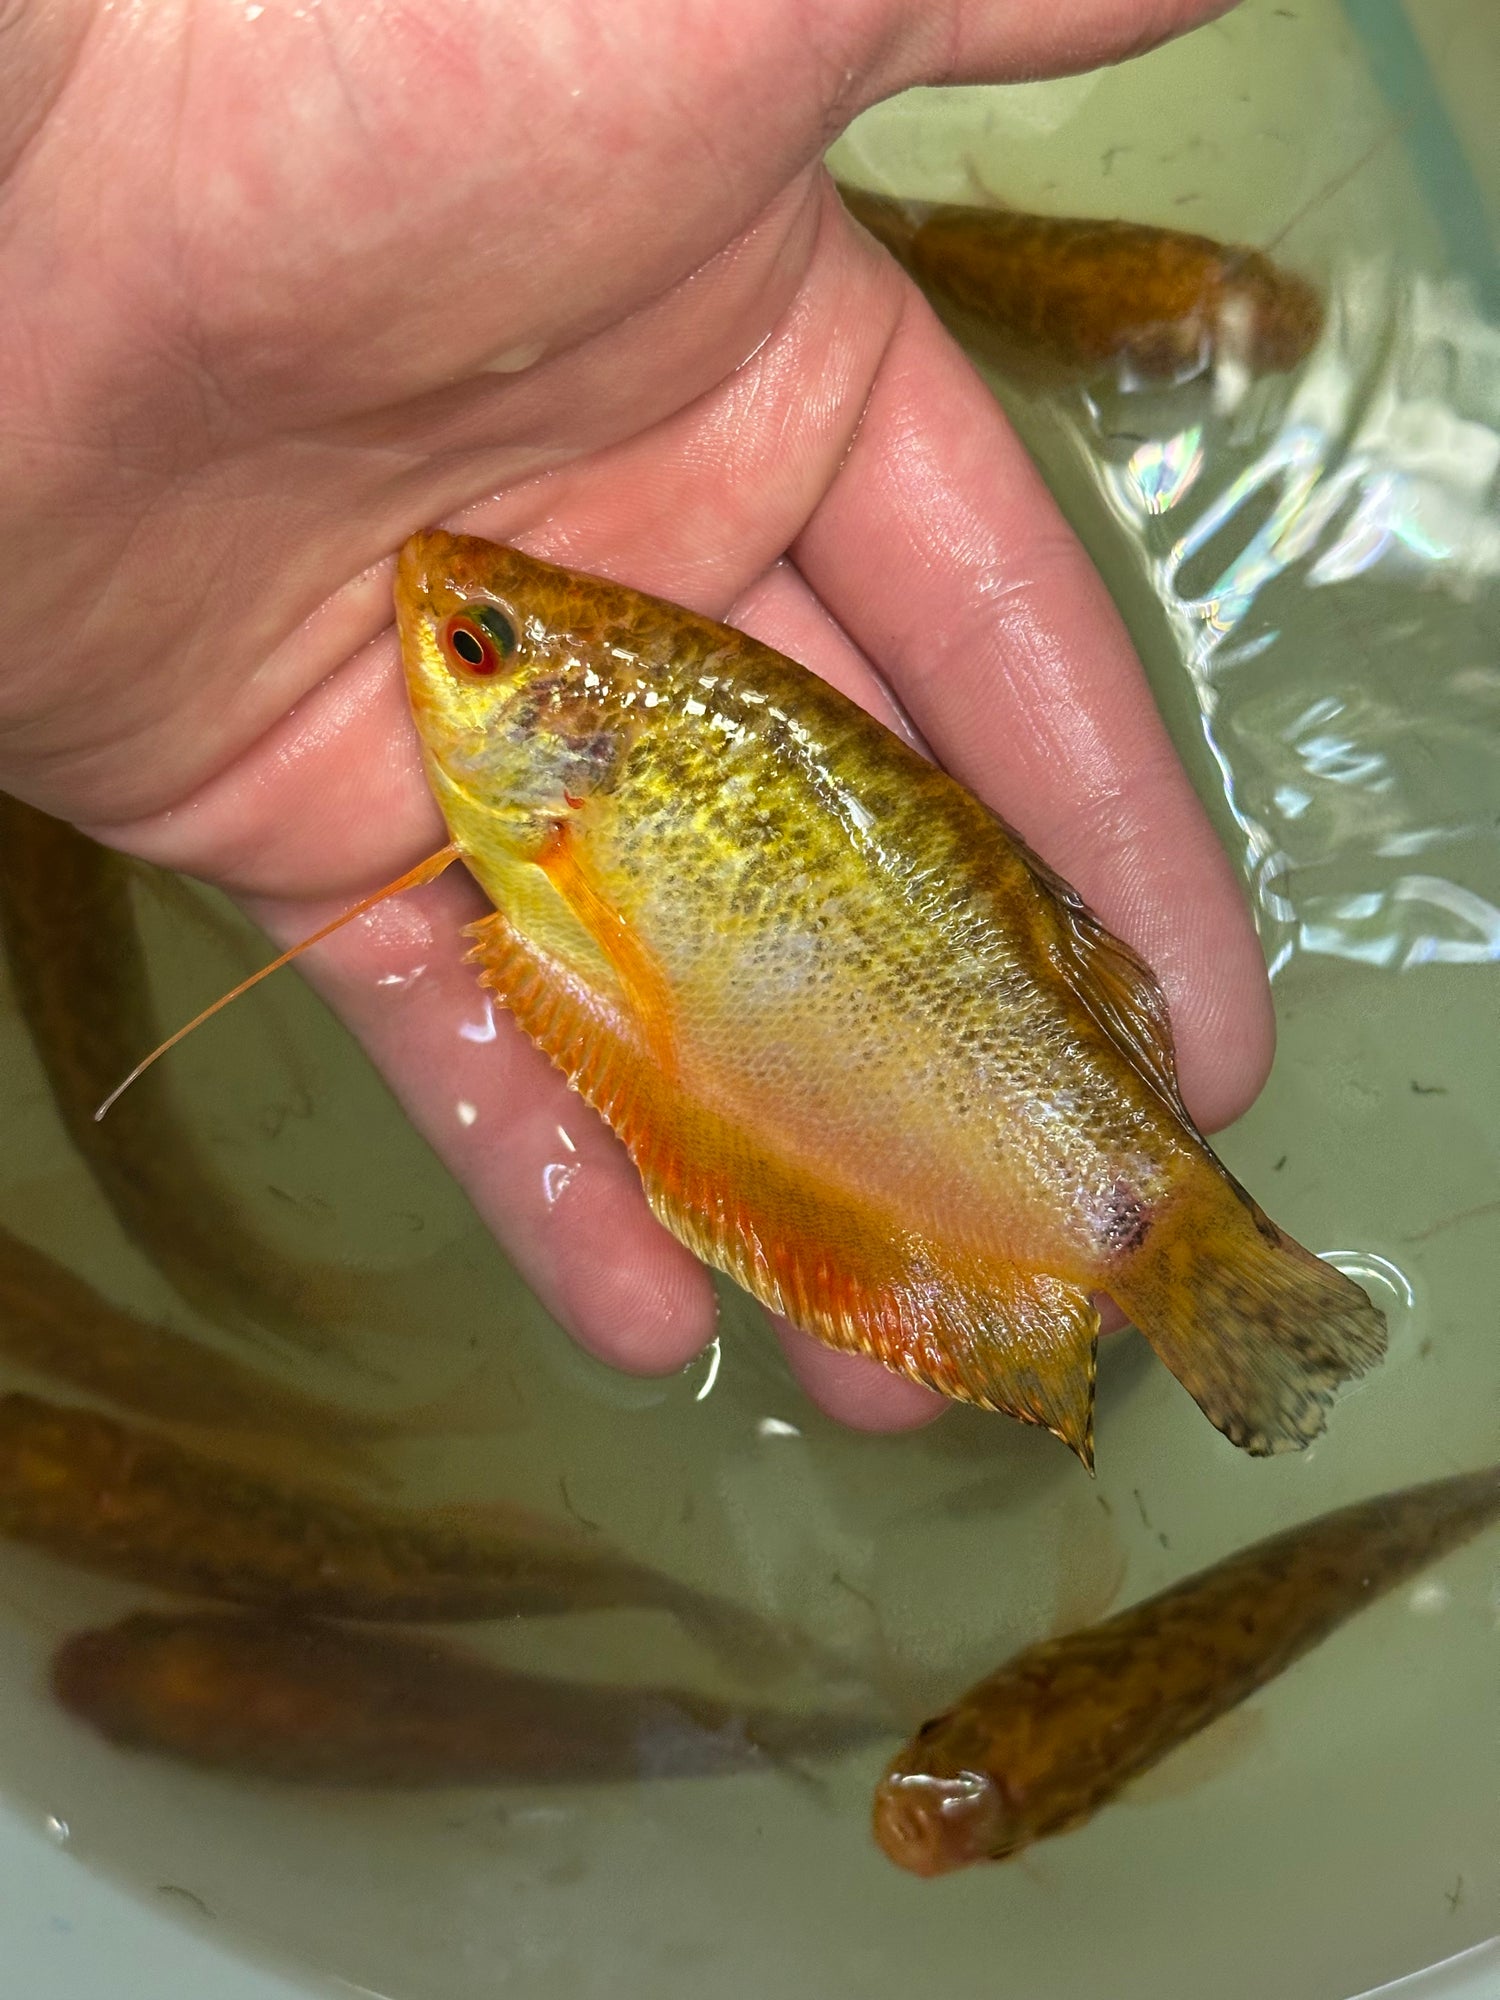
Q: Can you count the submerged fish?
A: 6